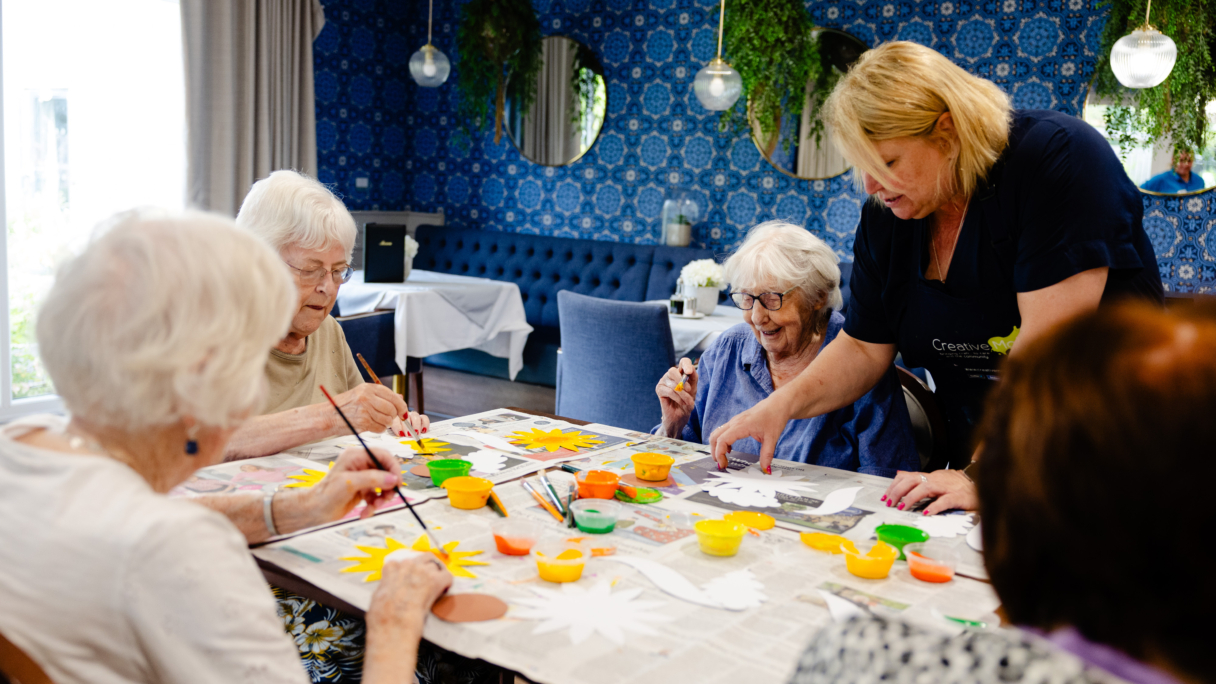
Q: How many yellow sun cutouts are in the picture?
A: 4